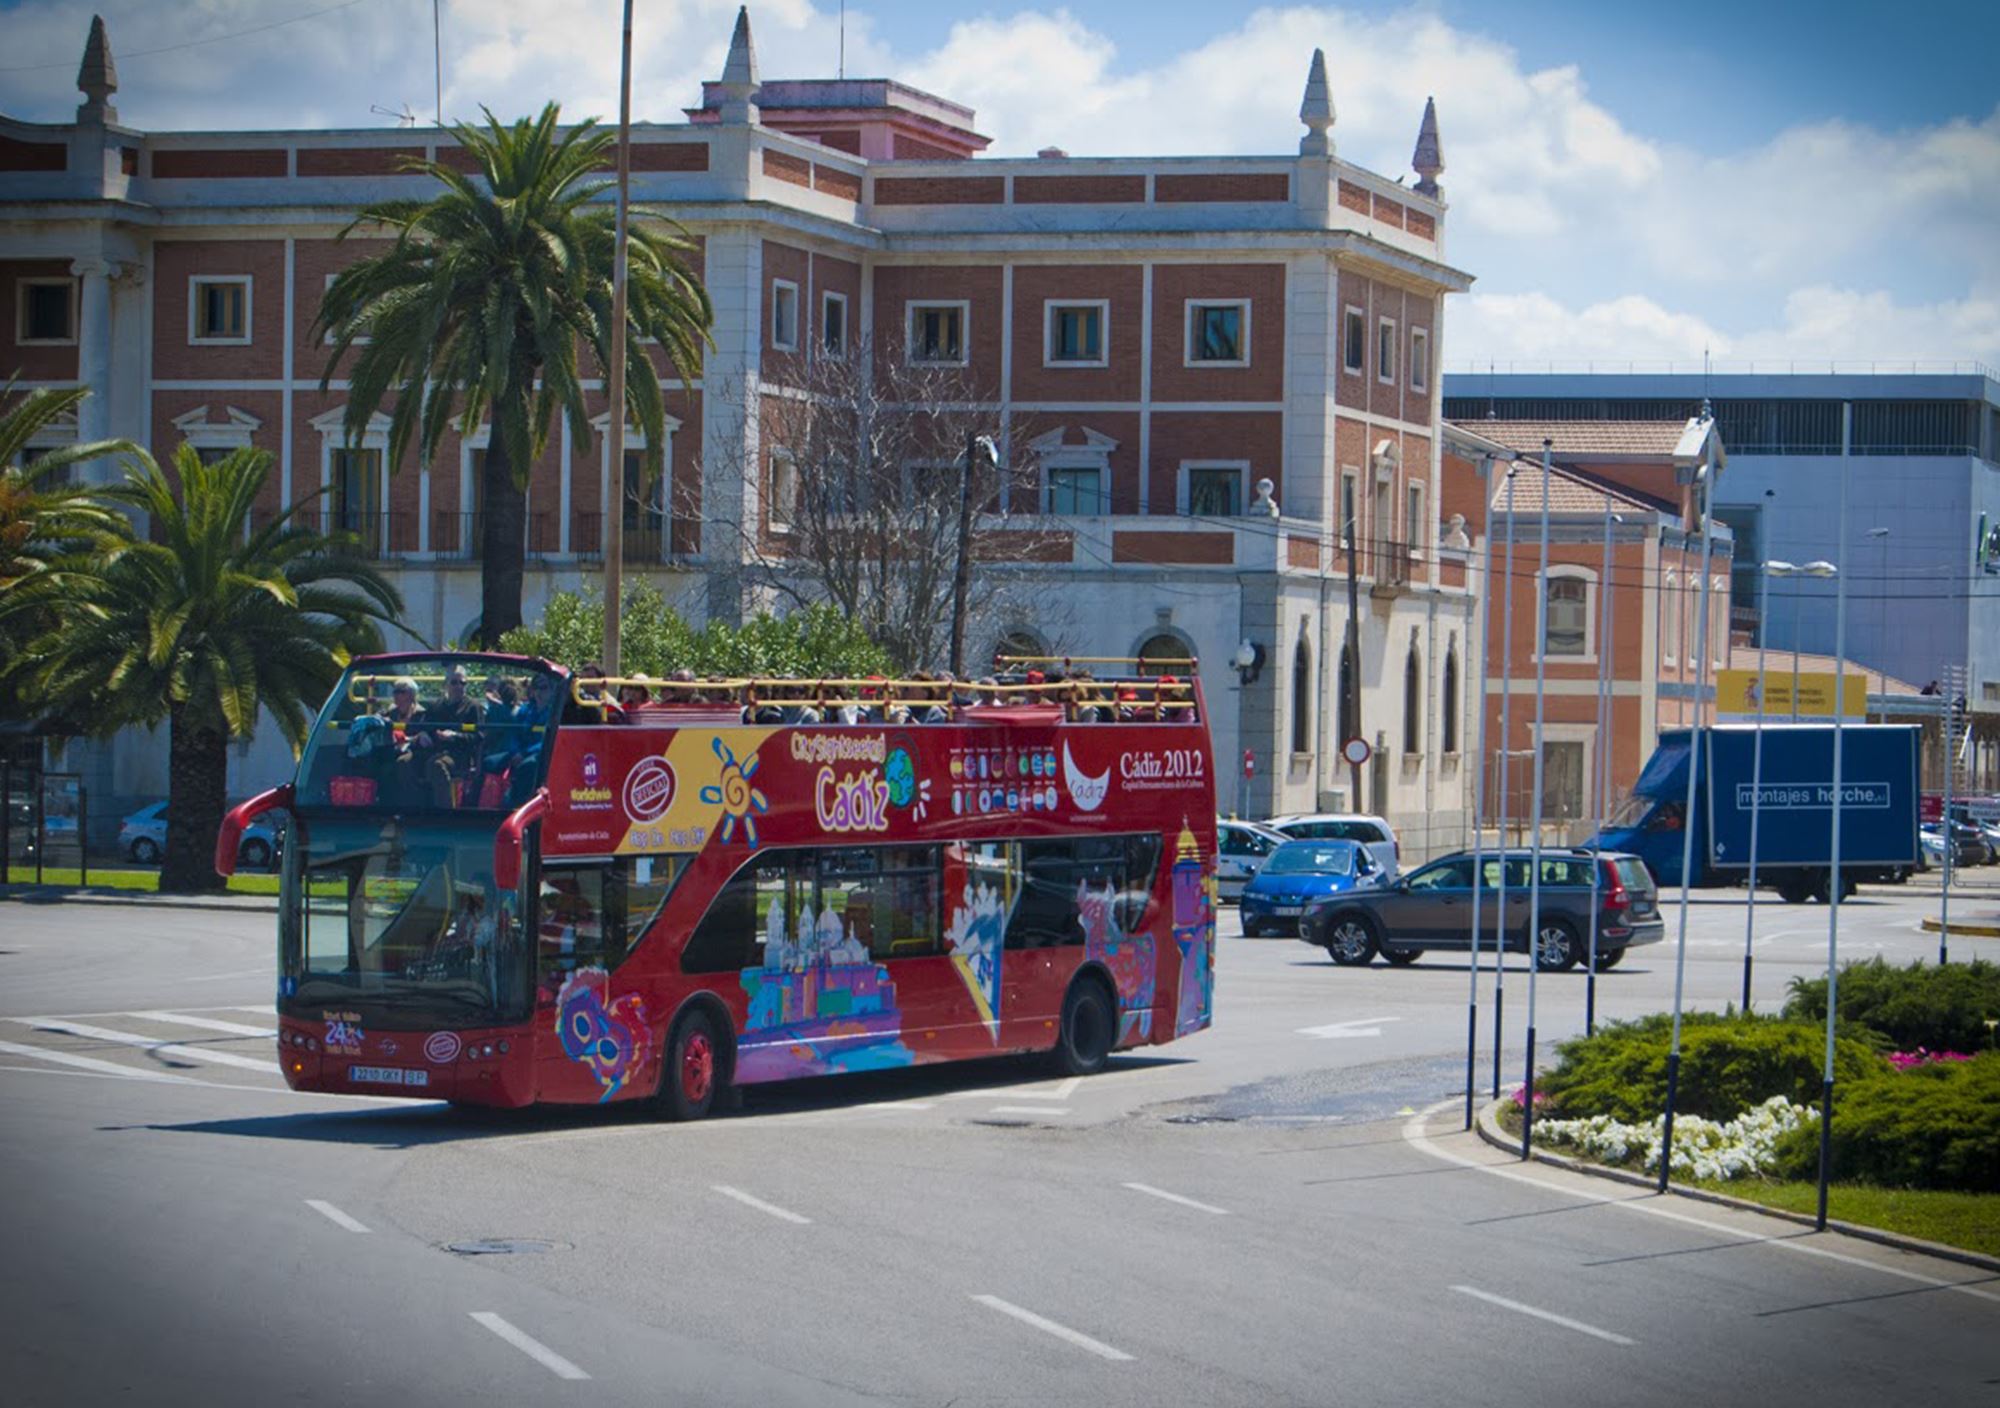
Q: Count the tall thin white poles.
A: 8